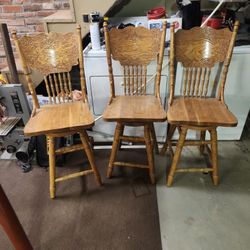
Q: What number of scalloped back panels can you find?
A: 3